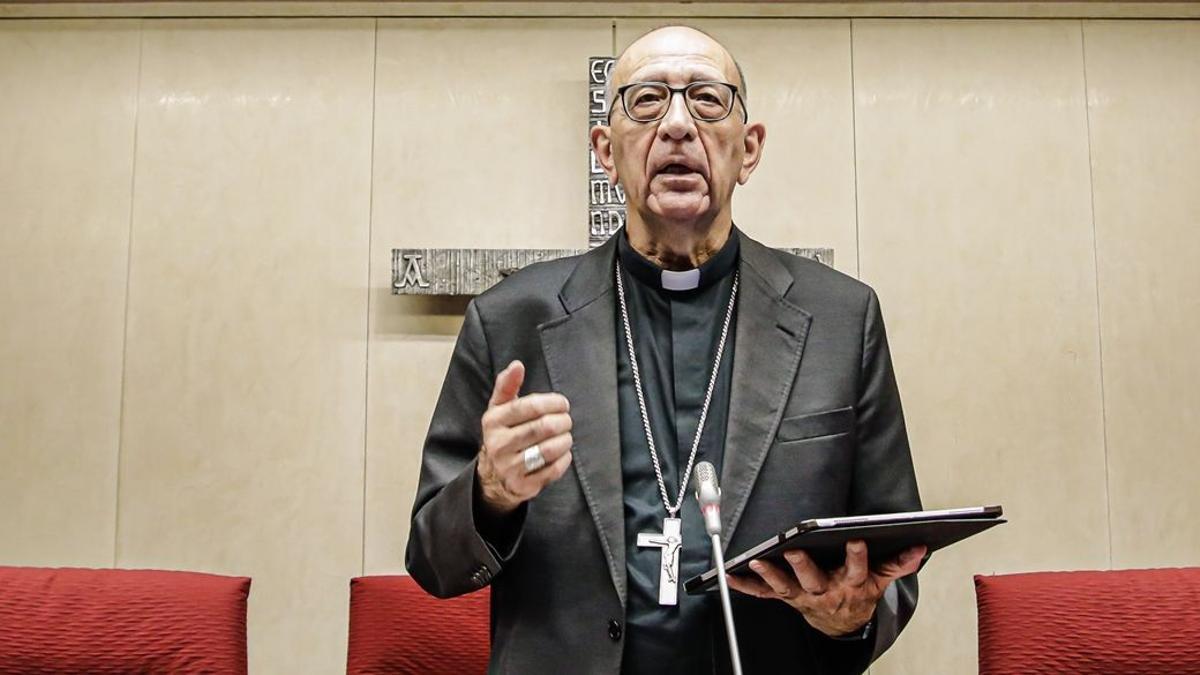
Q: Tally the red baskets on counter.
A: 0